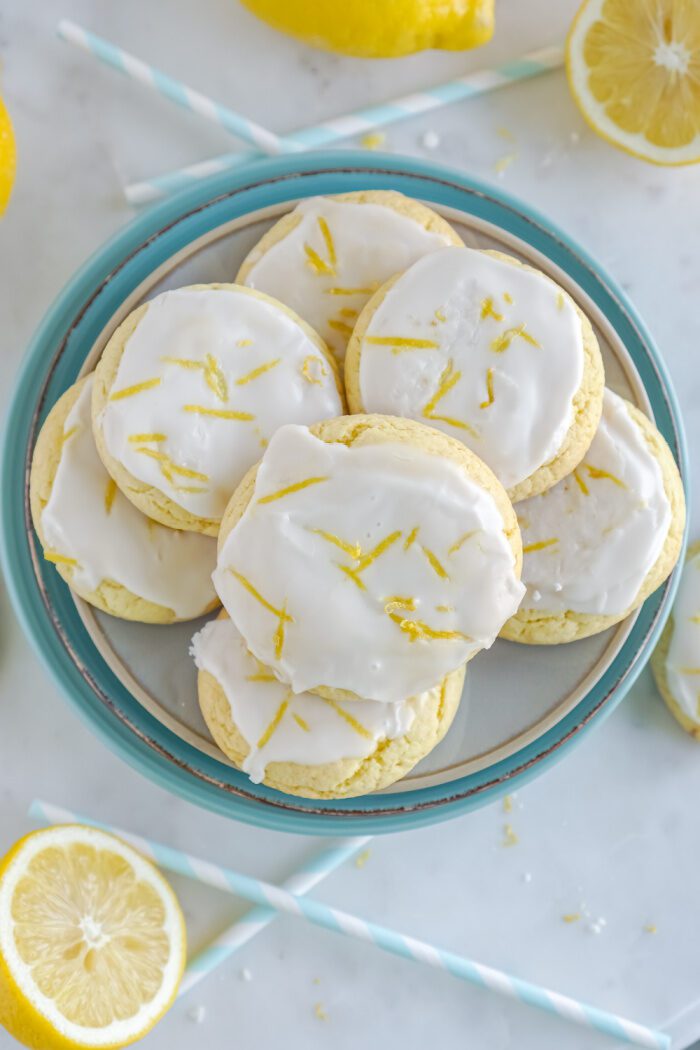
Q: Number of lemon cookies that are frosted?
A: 8